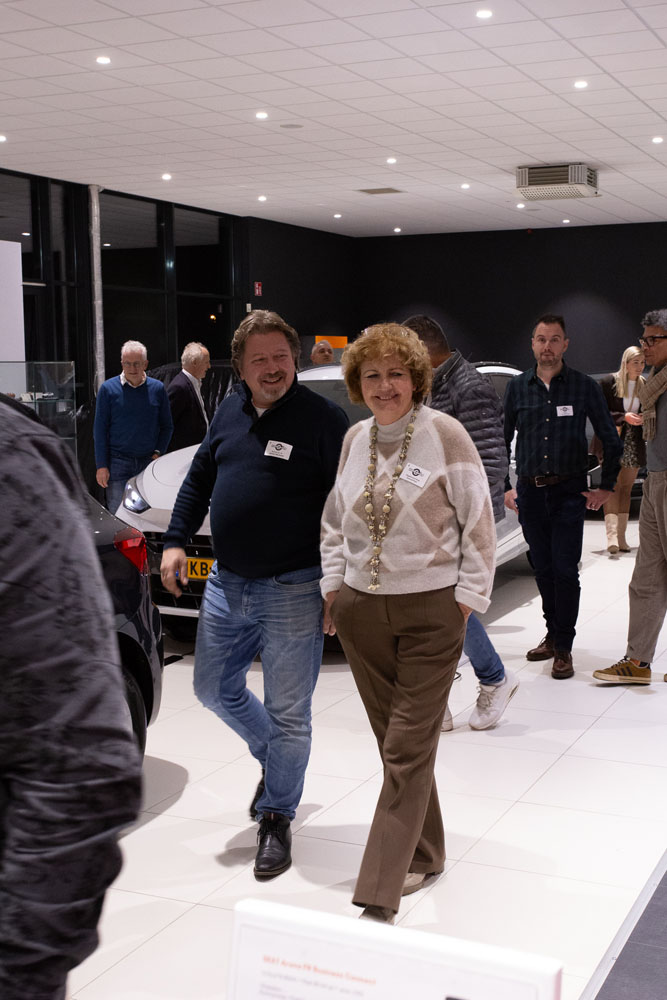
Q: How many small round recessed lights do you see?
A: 14